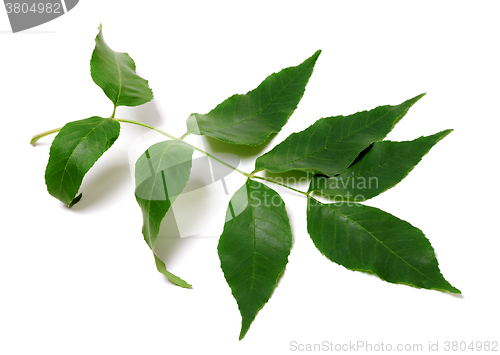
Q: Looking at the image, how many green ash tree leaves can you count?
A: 8